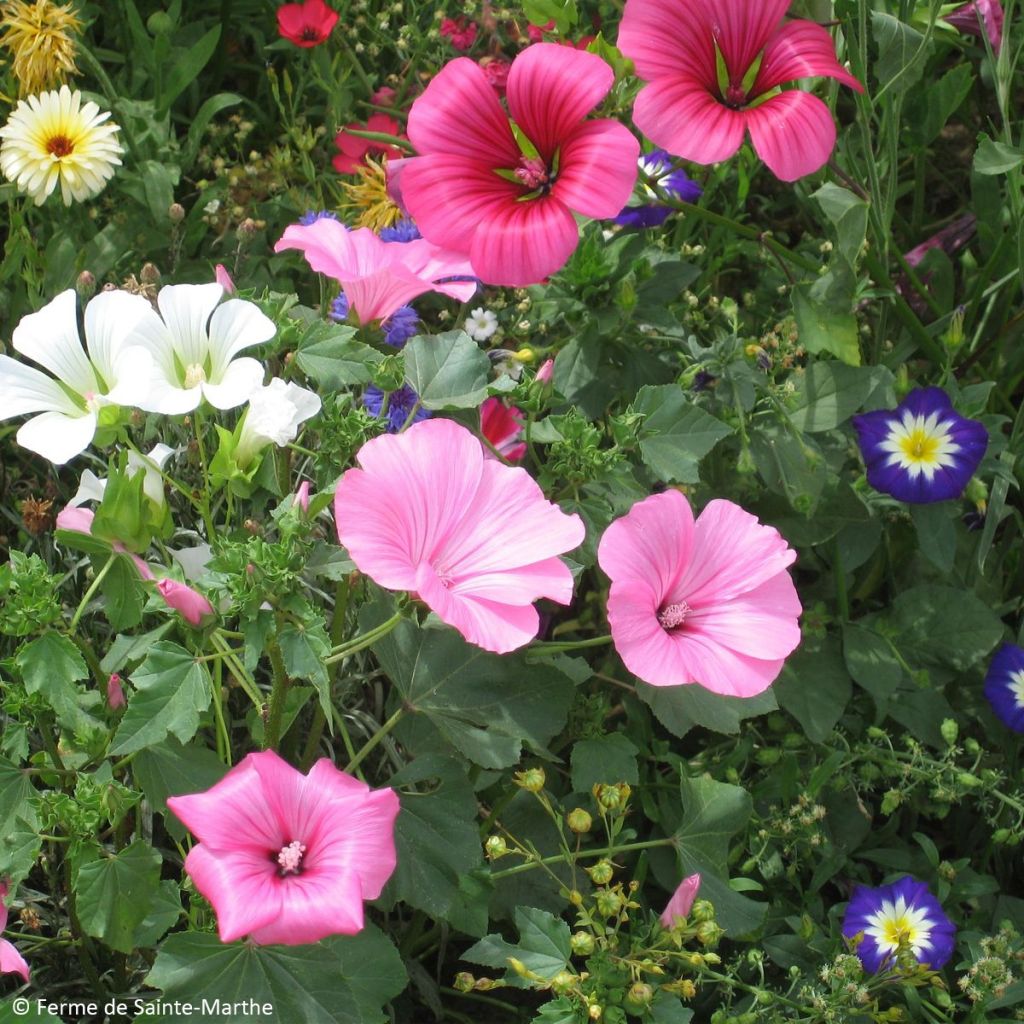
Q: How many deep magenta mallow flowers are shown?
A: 2